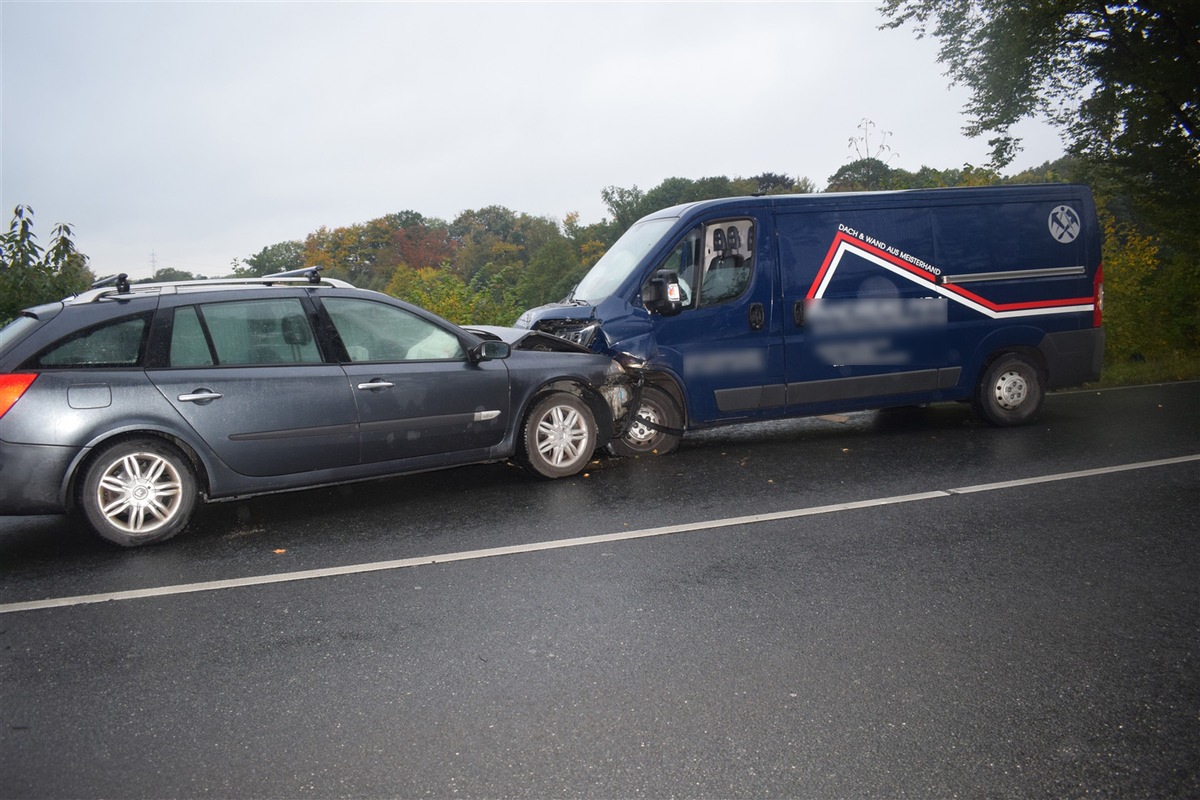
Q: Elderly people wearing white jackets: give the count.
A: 0